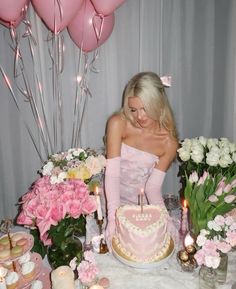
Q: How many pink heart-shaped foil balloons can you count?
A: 0